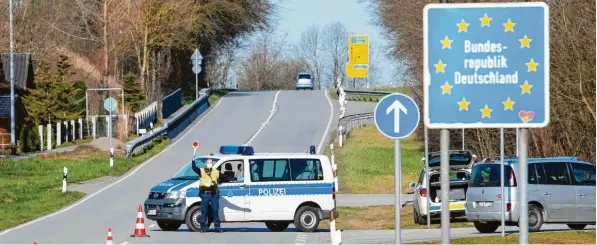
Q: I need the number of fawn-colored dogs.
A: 0